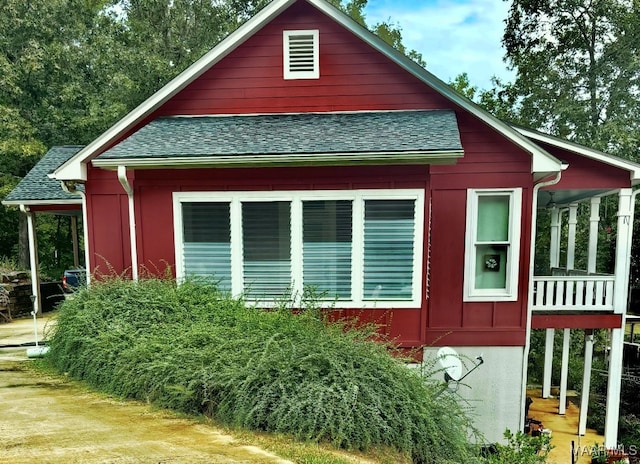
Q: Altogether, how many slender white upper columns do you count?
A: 4